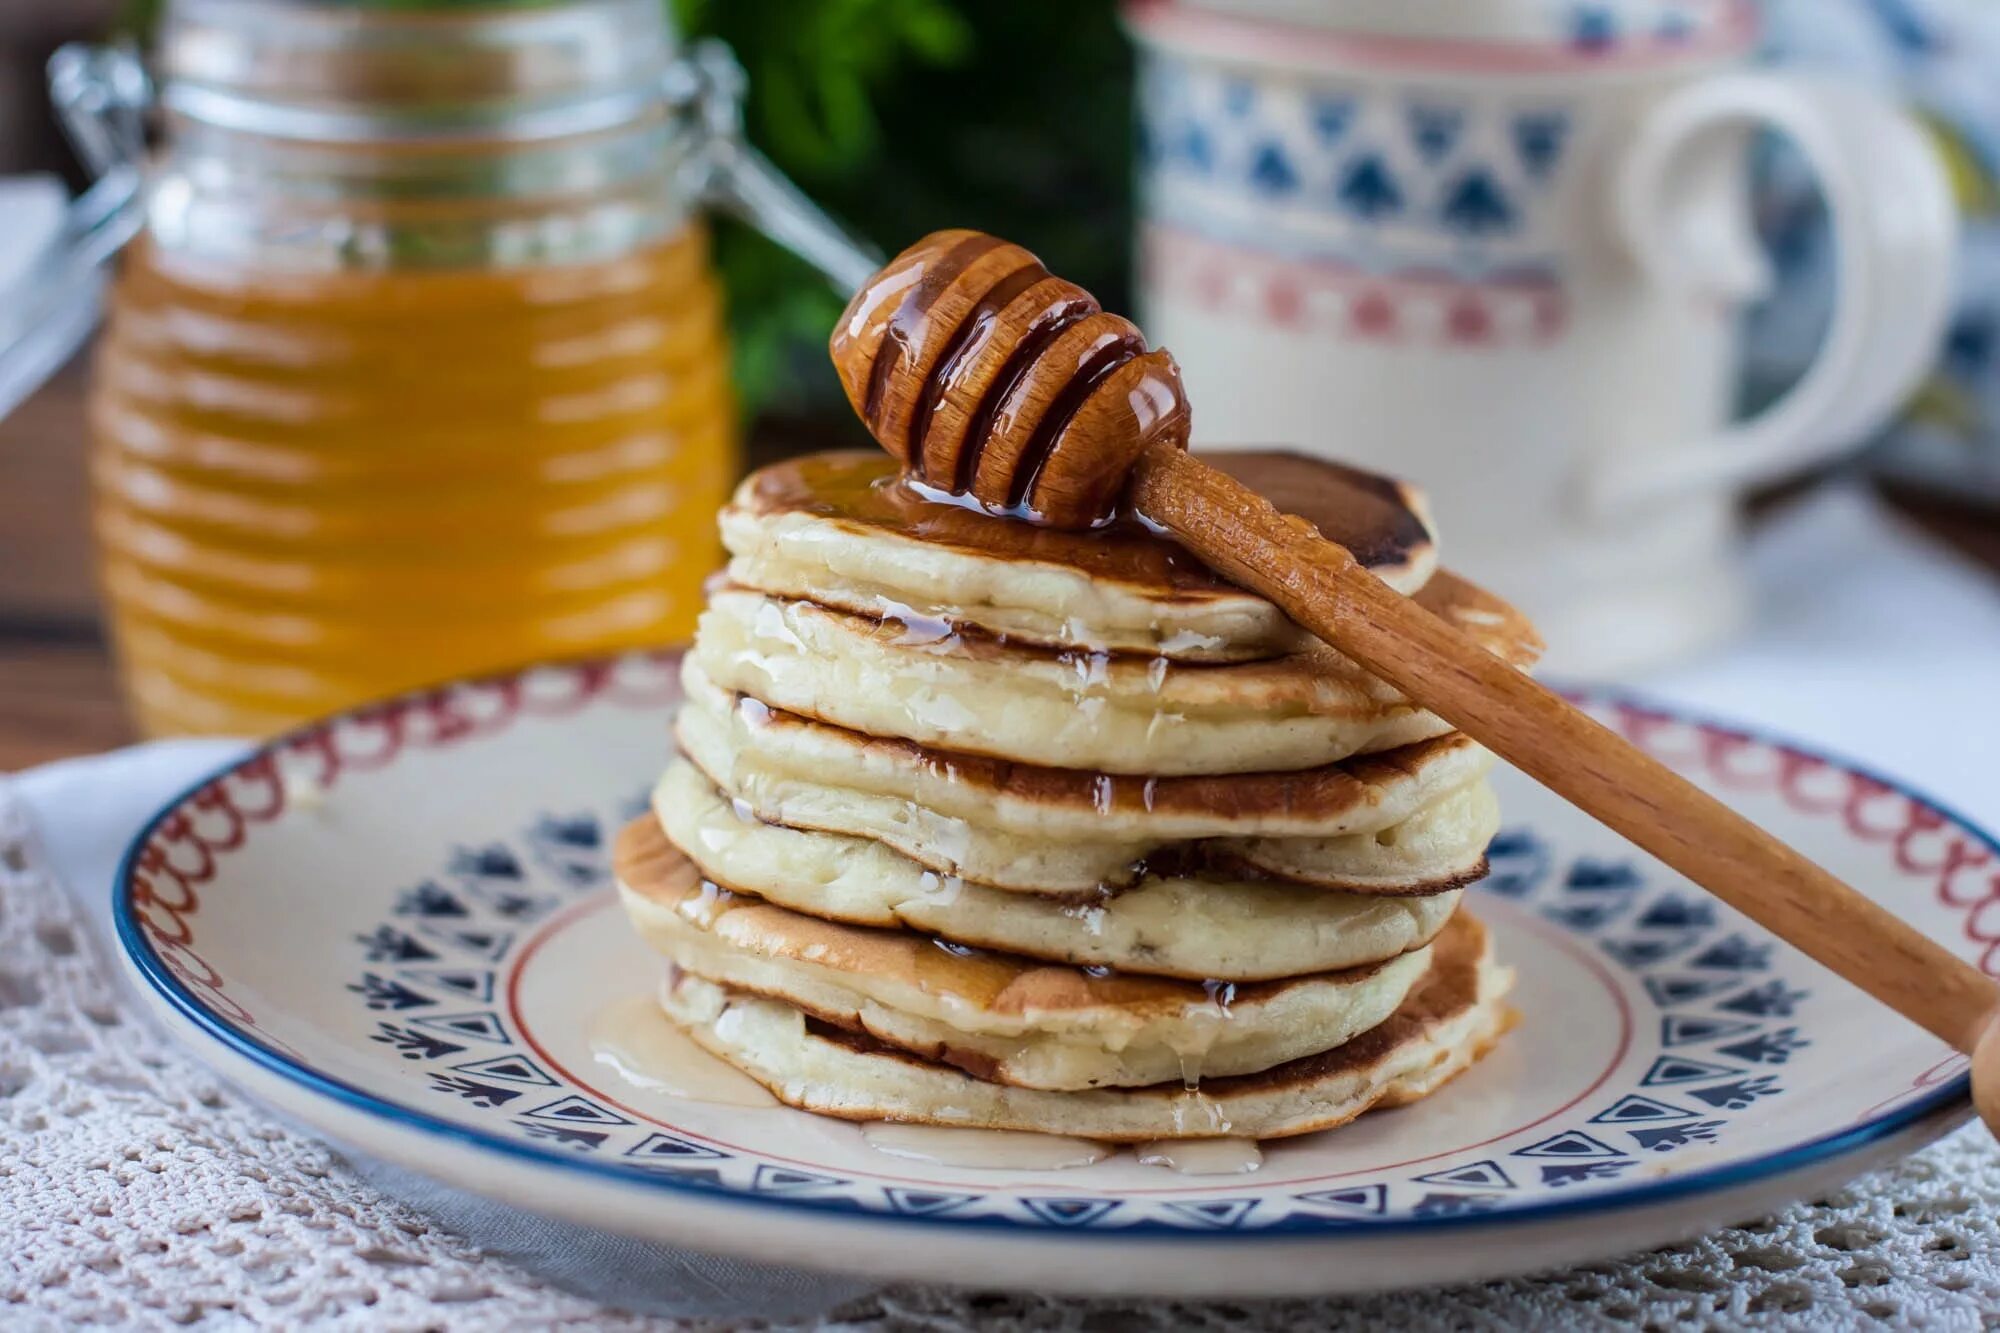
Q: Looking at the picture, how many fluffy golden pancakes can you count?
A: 6